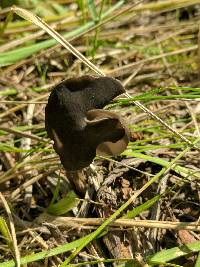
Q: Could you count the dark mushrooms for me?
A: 1